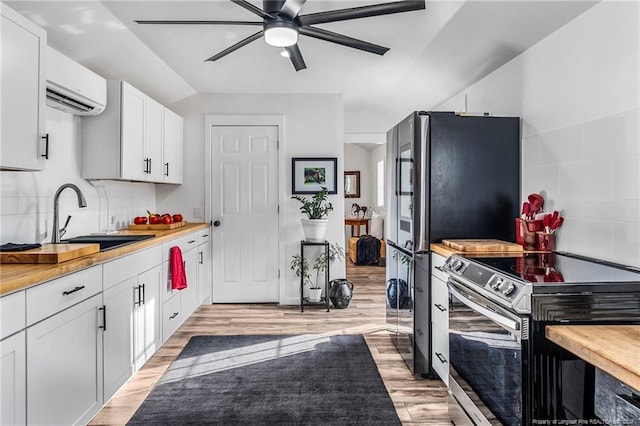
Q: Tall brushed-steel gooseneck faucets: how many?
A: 1